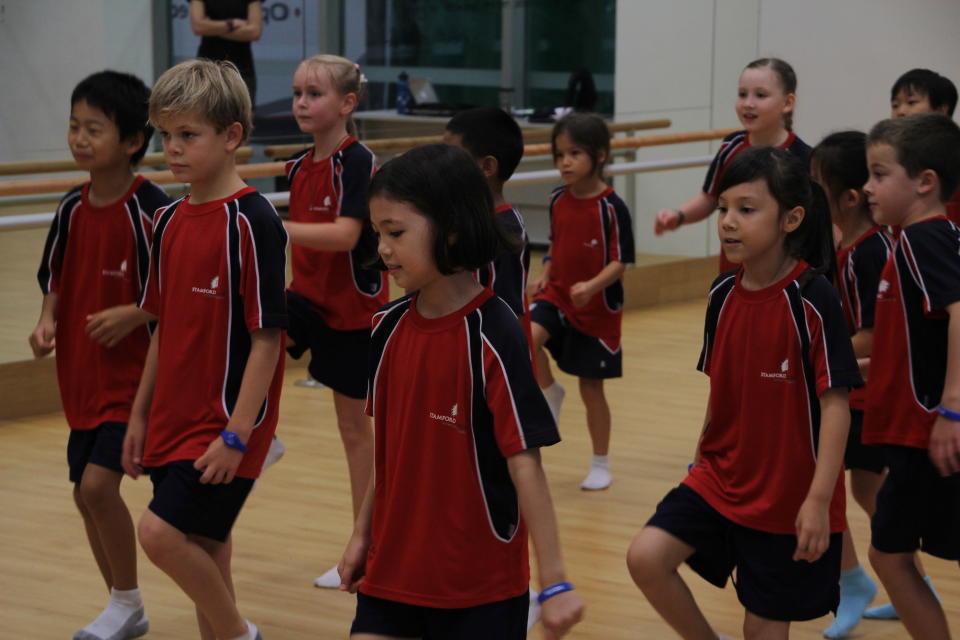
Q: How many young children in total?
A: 11